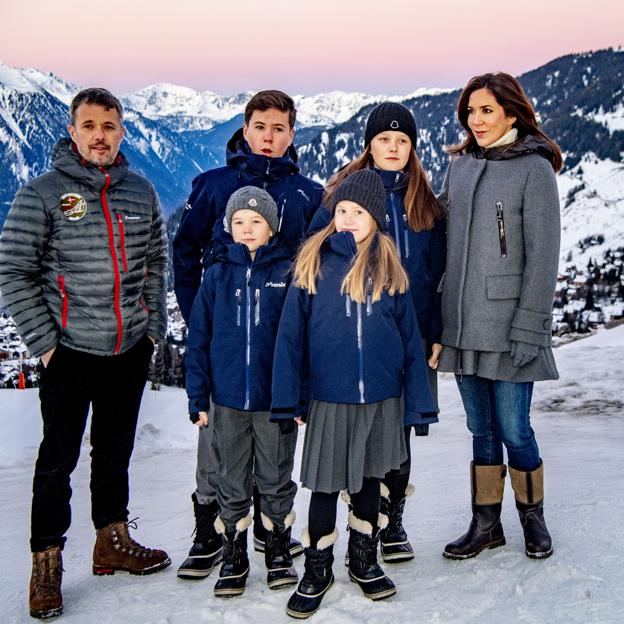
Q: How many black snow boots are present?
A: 8